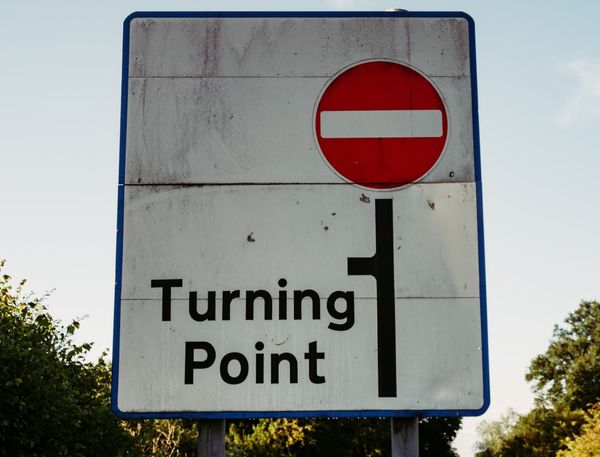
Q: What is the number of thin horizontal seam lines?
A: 3